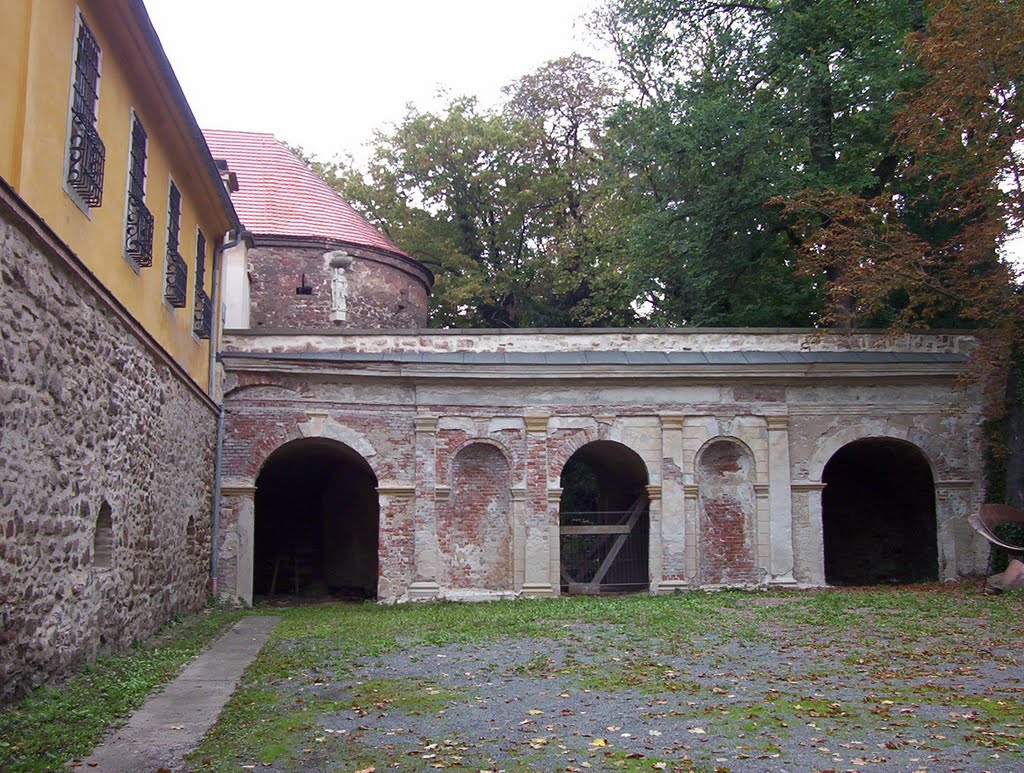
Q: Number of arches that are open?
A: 3